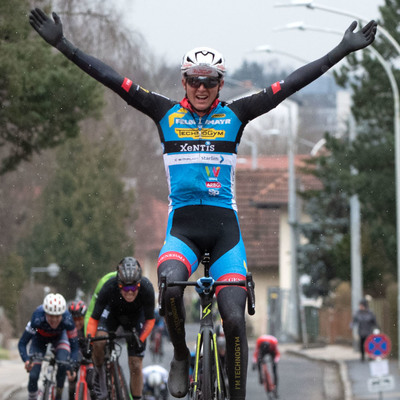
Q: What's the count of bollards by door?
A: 0